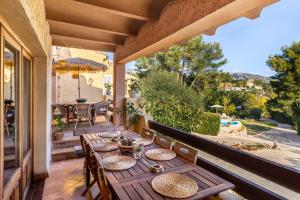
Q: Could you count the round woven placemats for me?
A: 6